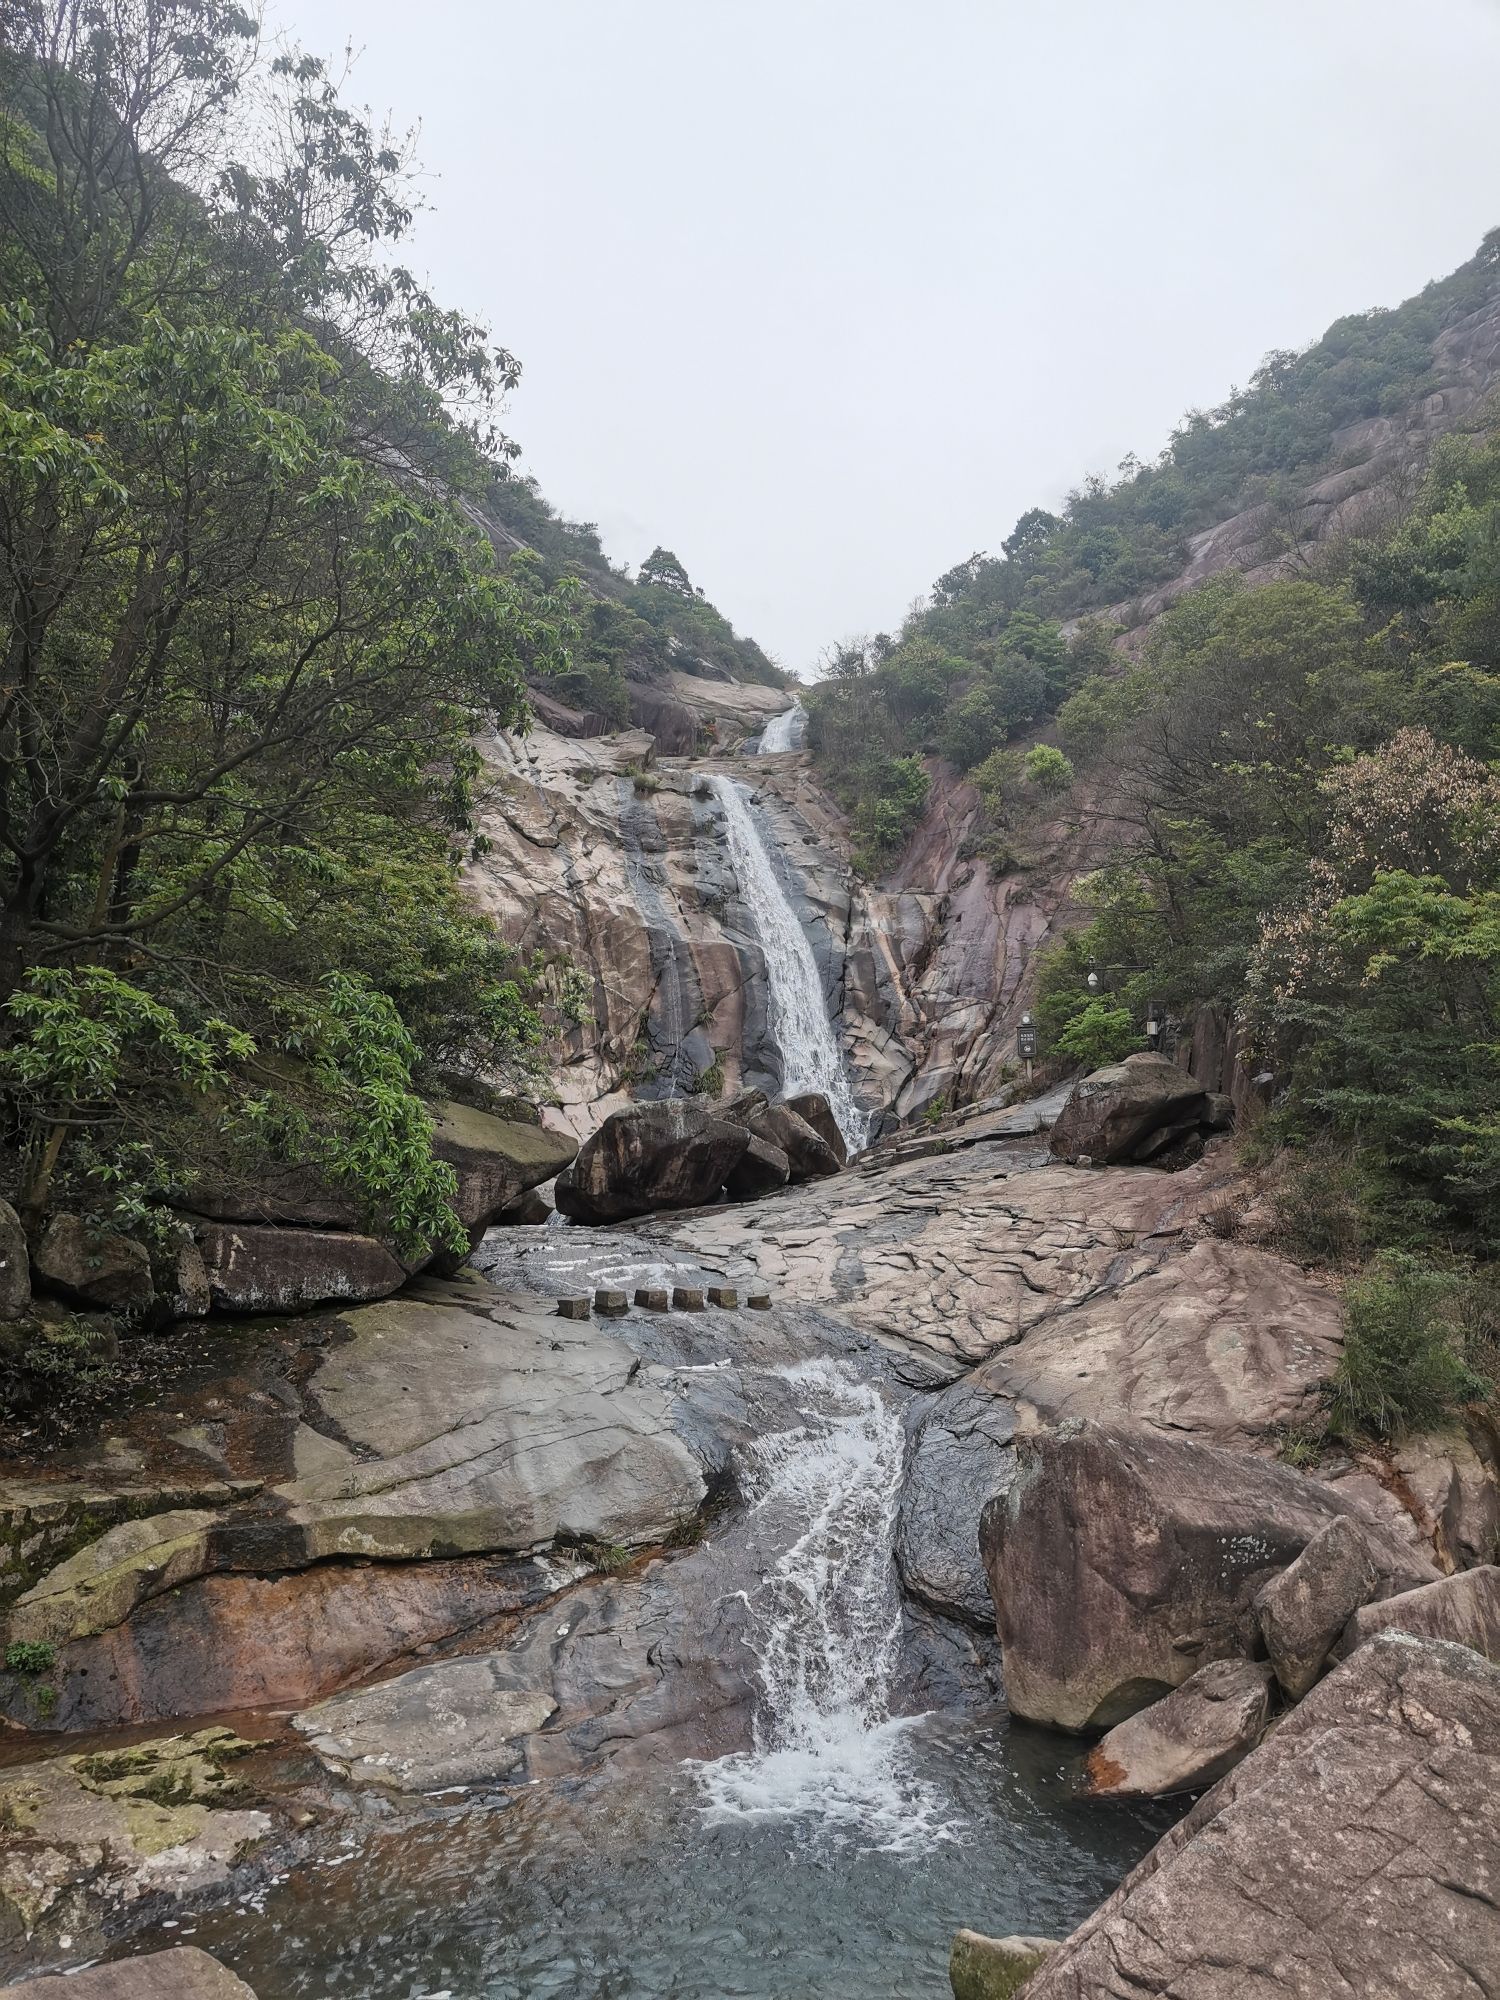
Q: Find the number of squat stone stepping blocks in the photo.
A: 6